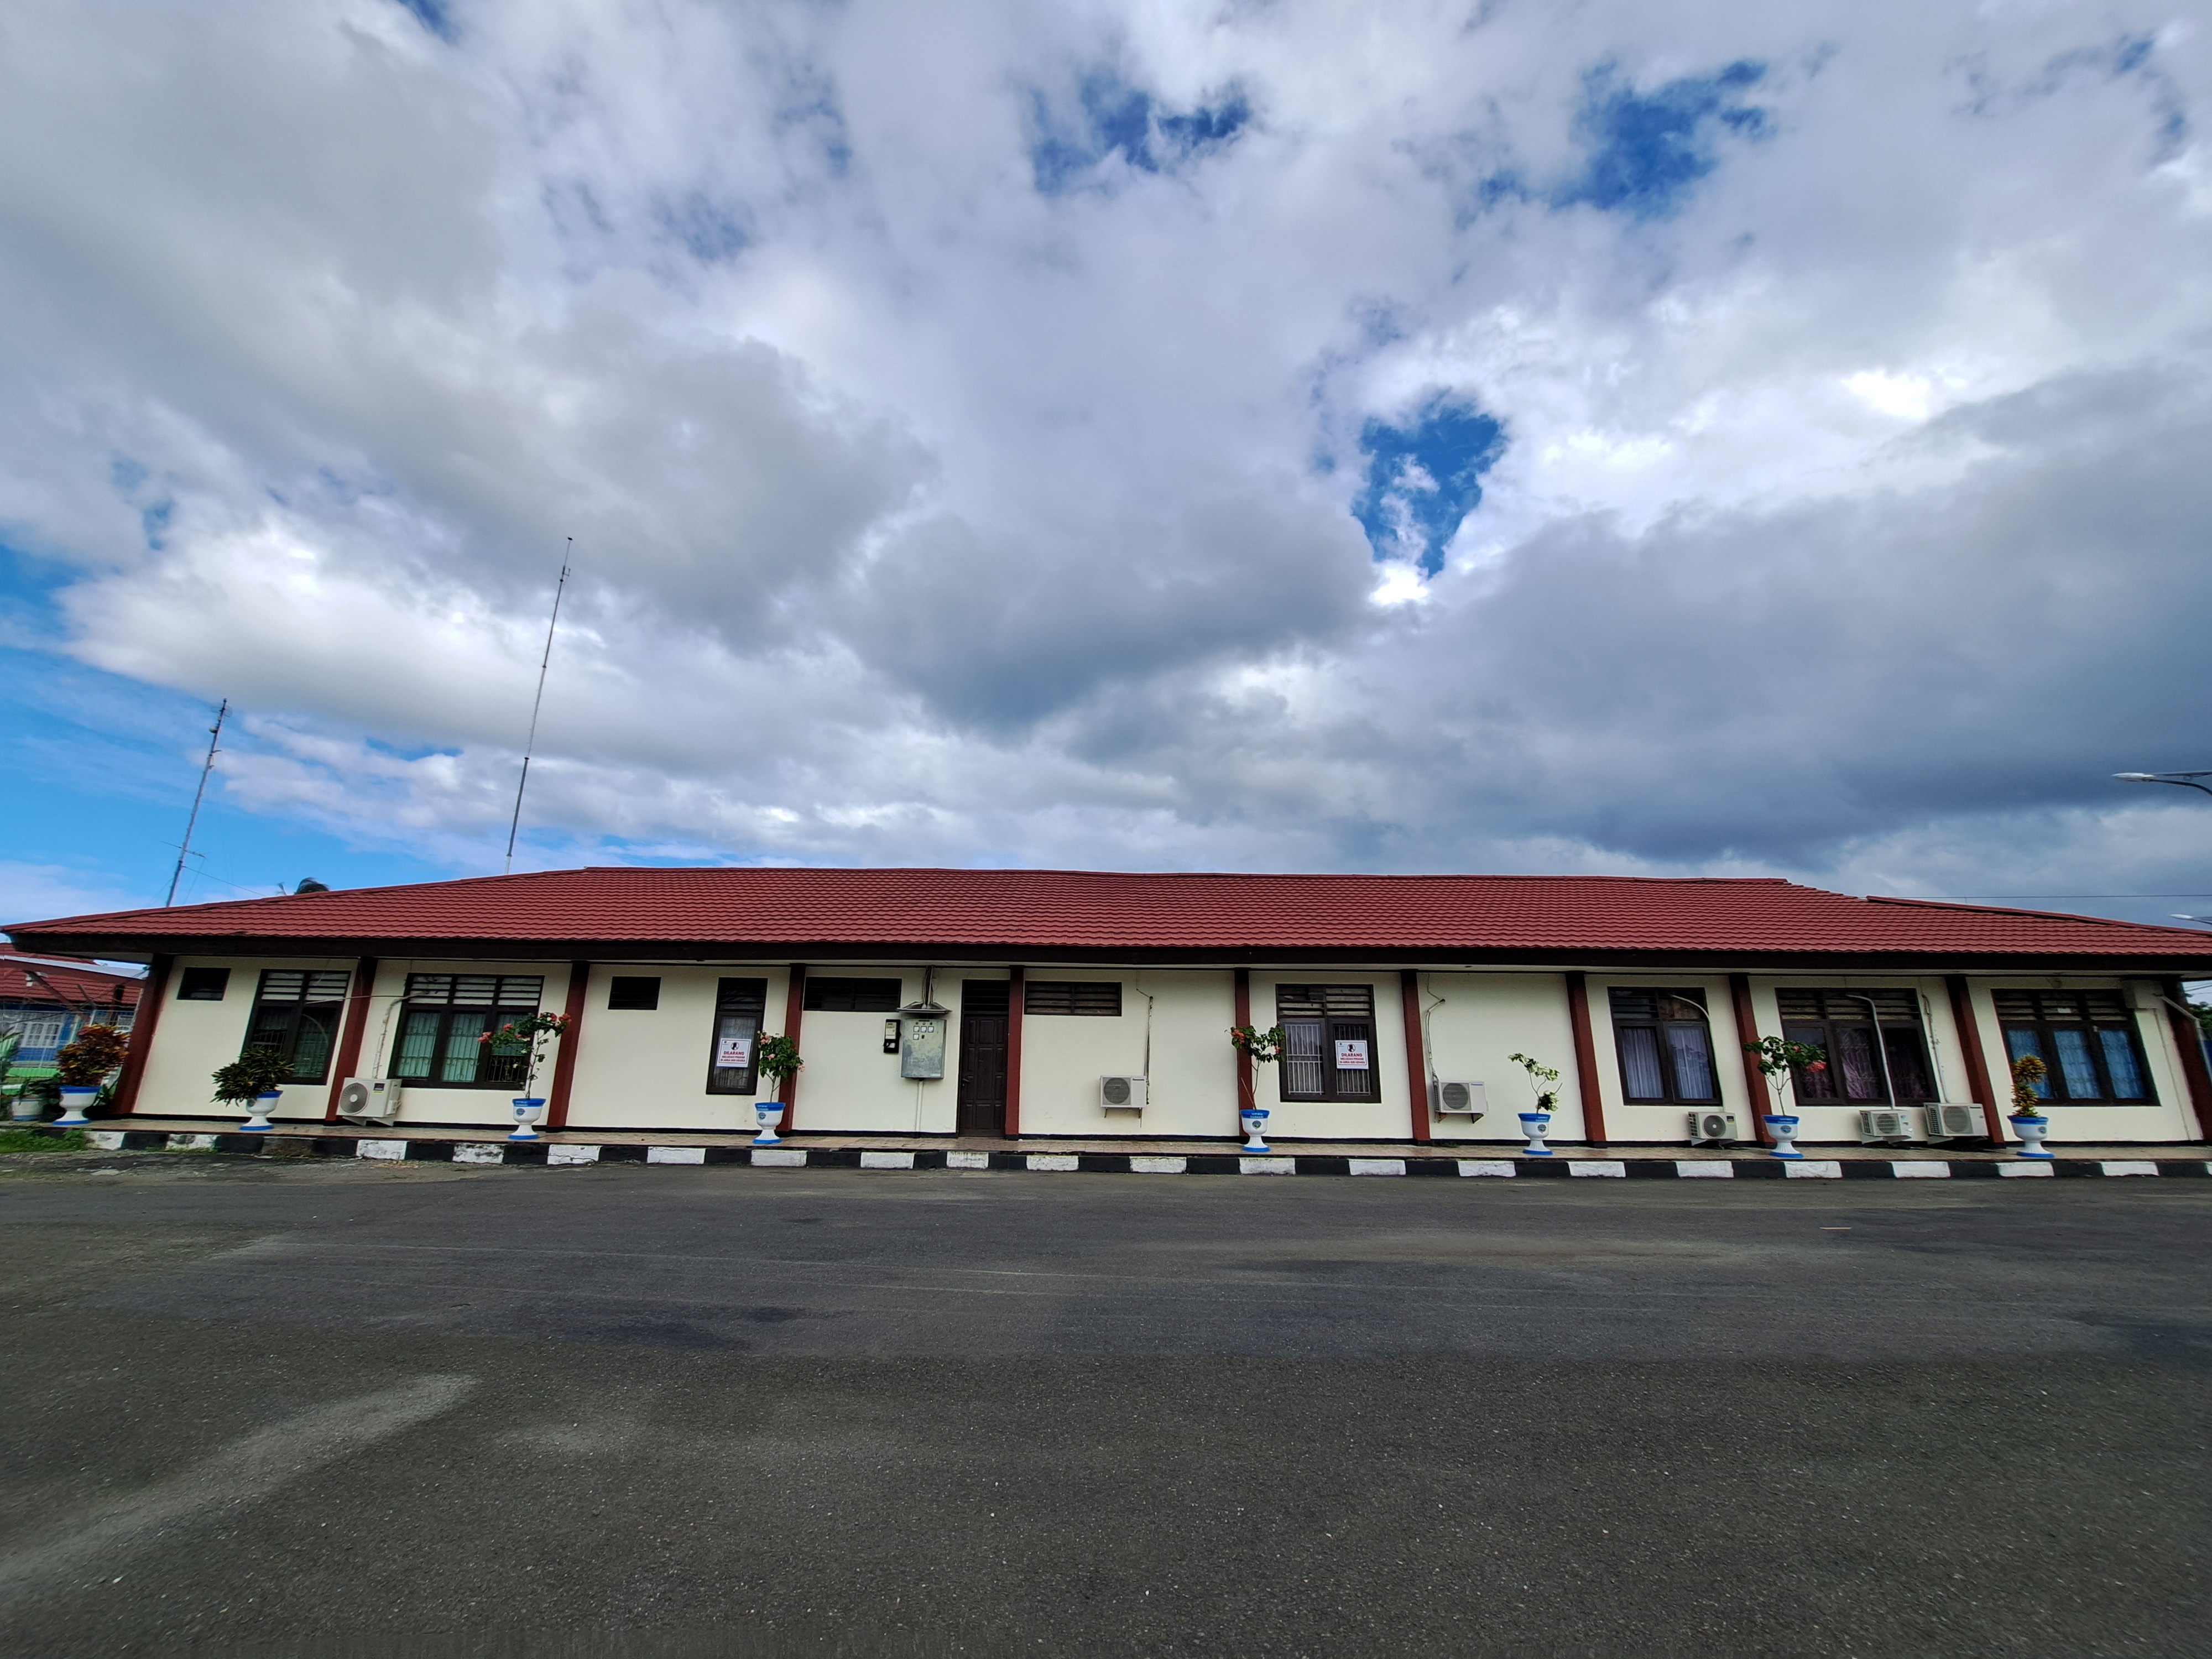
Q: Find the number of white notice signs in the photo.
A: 2